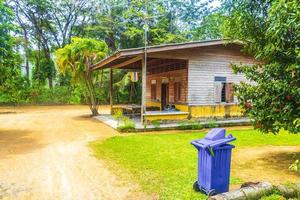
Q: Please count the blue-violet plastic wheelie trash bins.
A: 1